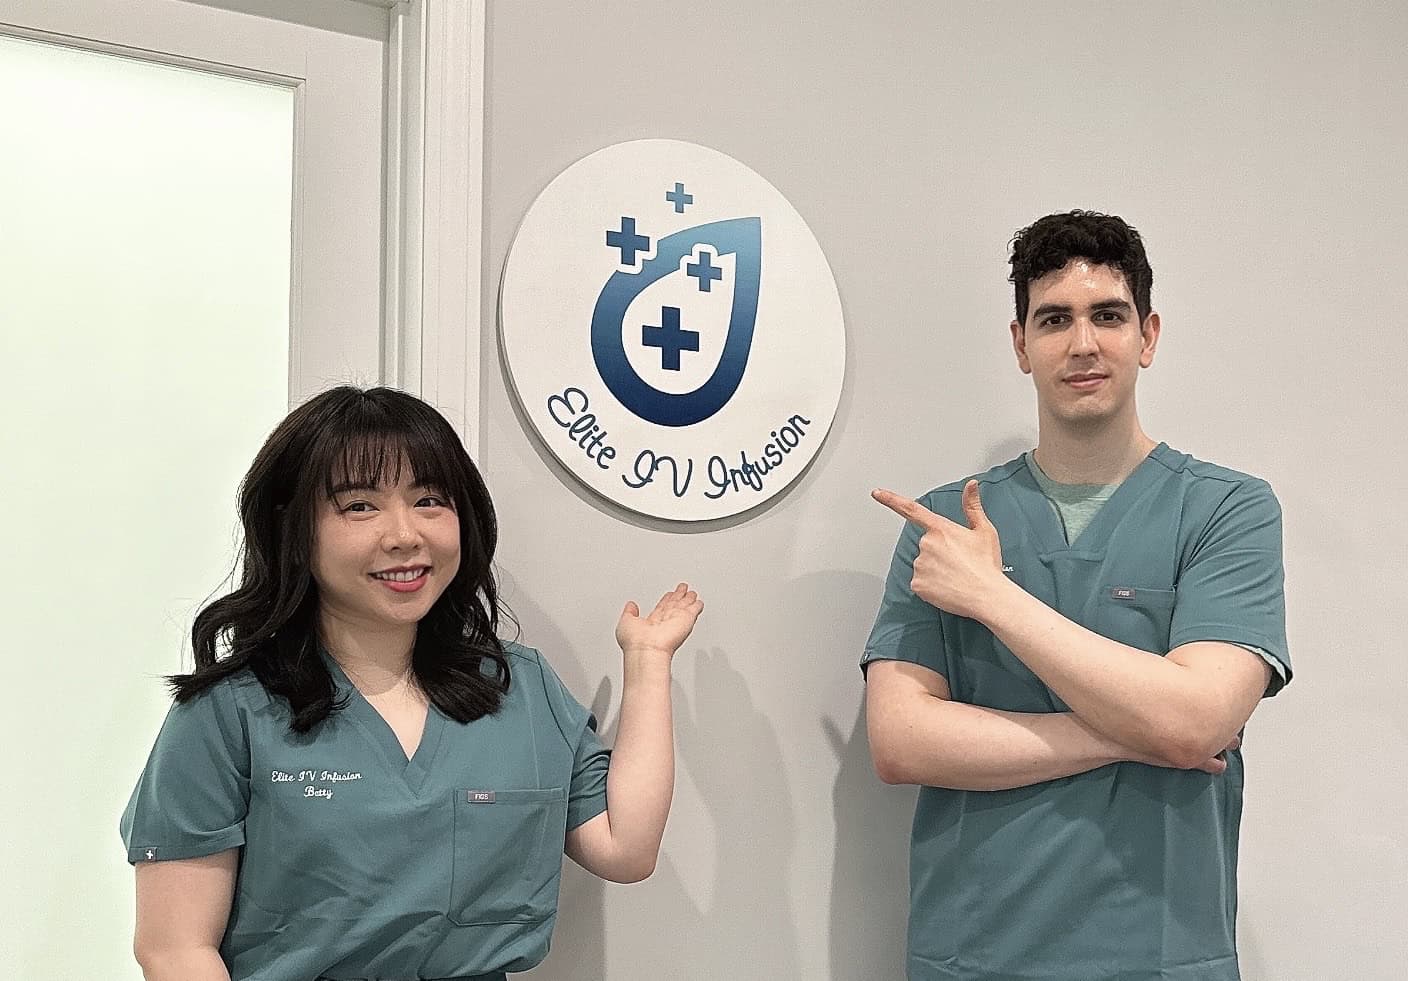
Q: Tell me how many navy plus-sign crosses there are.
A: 4